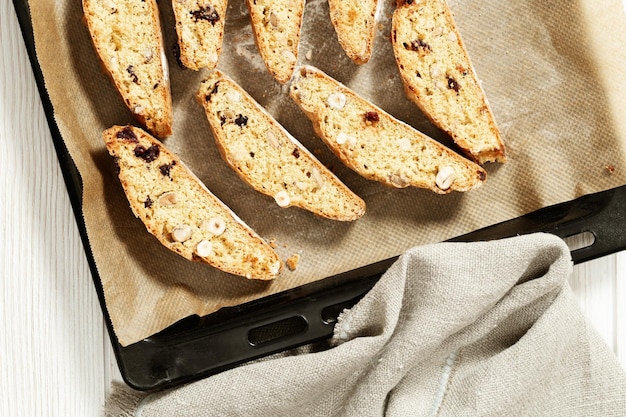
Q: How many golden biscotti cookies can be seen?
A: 8